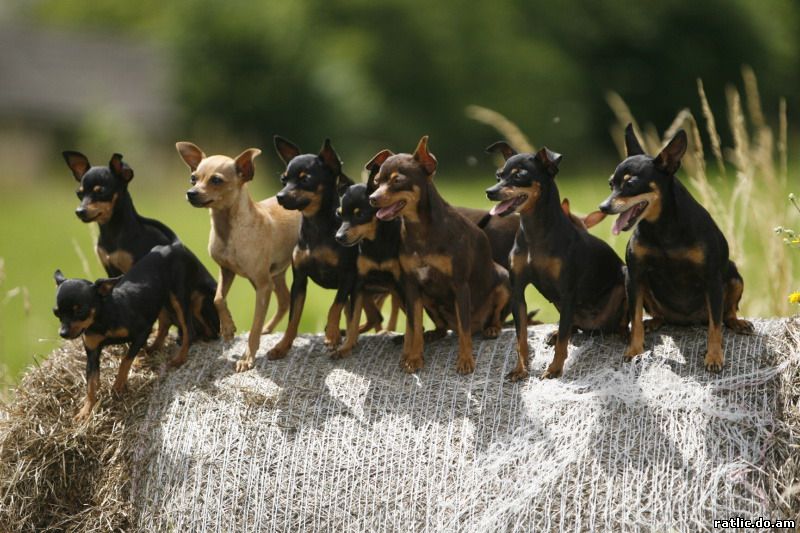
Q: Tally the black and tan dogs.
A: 6